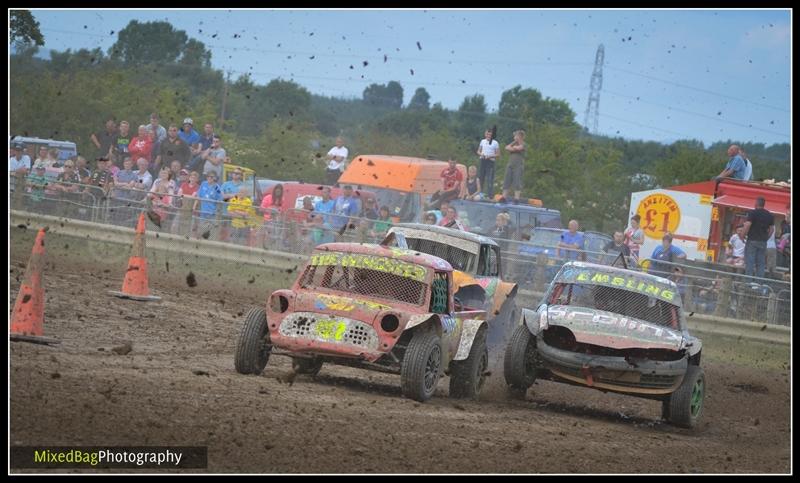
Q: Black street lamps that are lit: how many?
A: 0